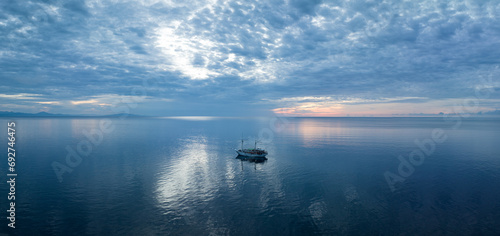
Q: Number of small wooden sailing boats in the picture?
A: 1